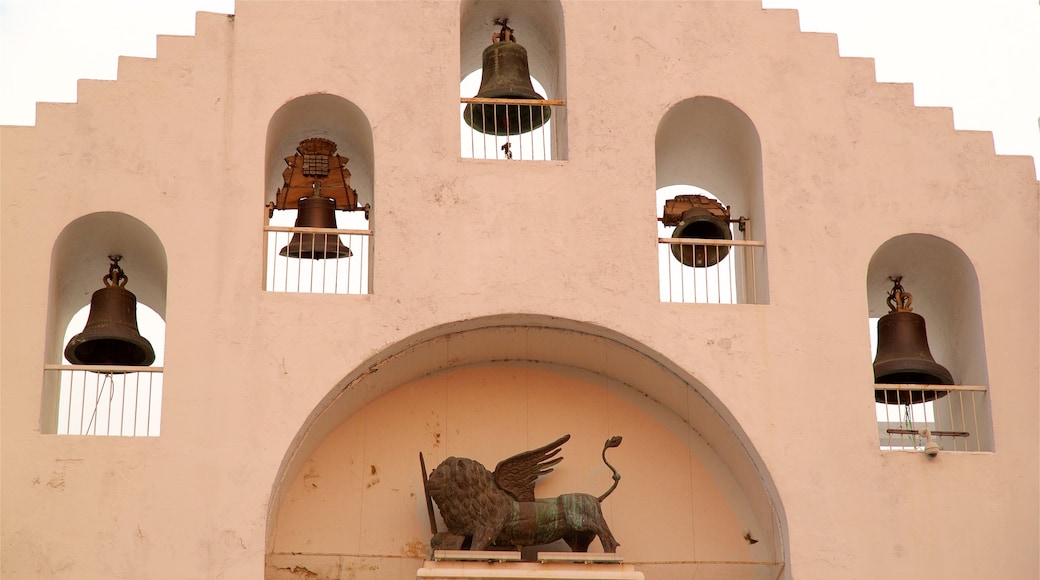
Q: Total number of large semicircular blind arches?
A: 1